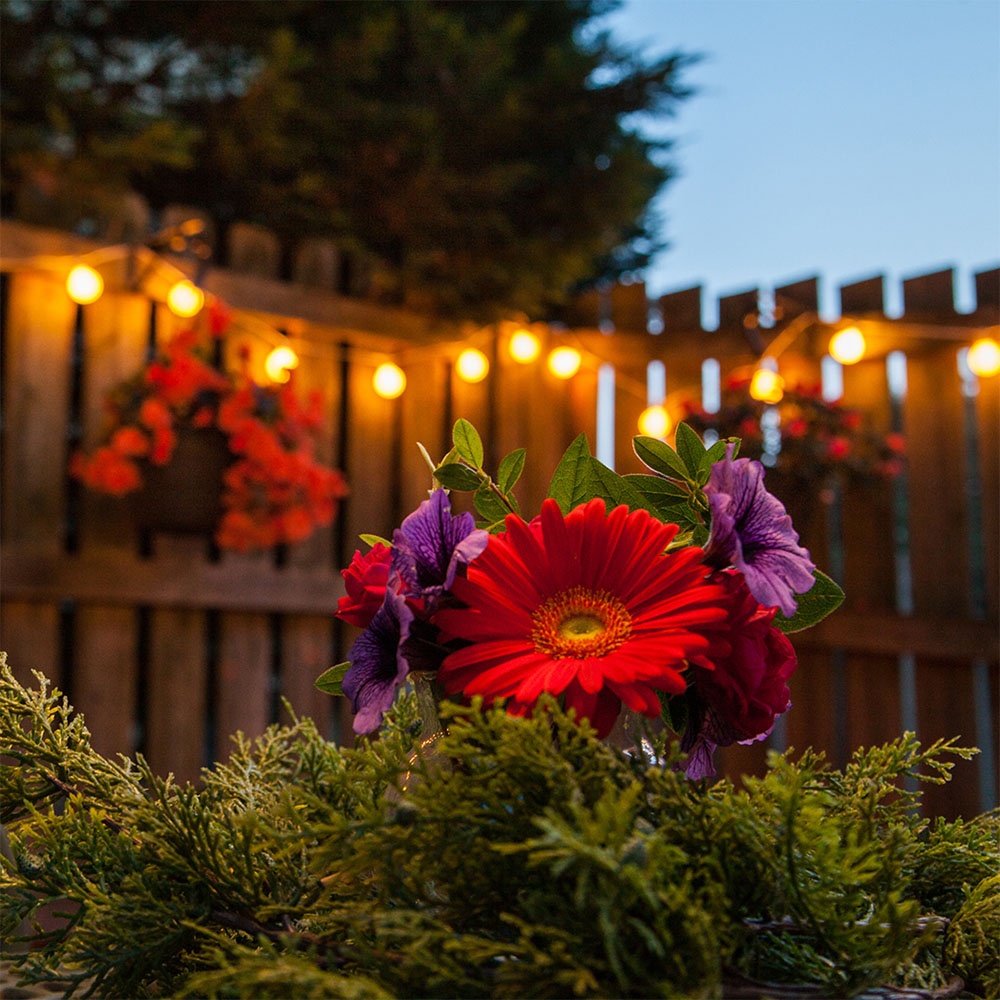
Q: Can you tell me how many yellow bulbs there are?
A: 11